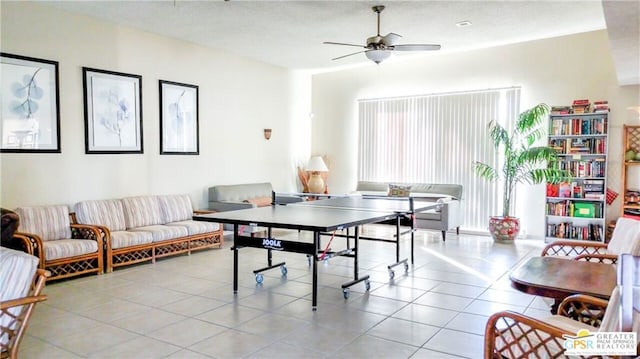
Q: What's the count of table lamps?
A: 1